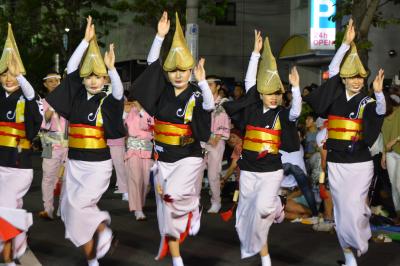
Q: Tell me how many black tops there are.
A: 5